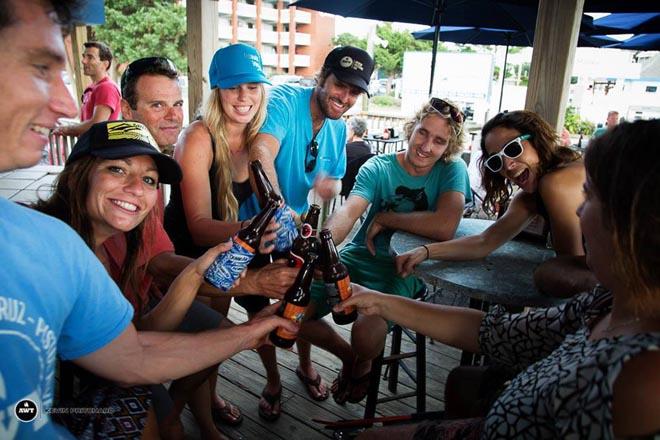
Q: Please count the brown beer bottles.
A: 5